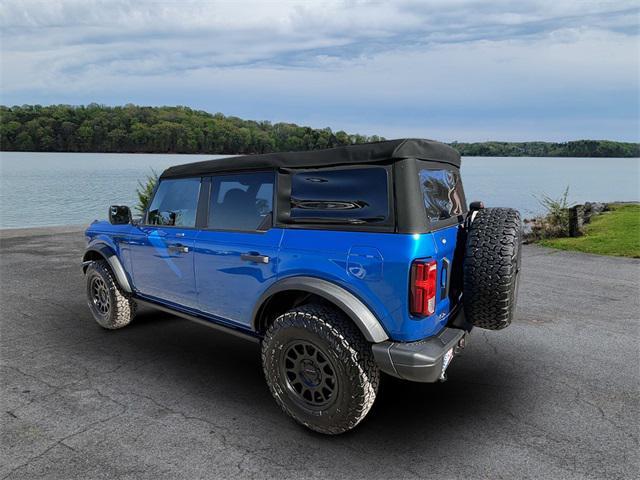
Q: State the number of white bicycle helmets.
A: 0